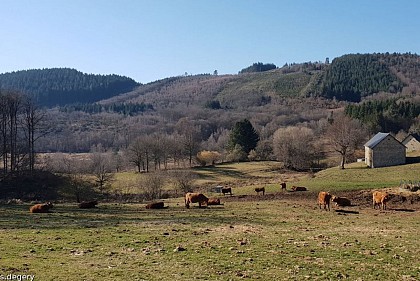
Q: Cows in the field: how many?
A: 12